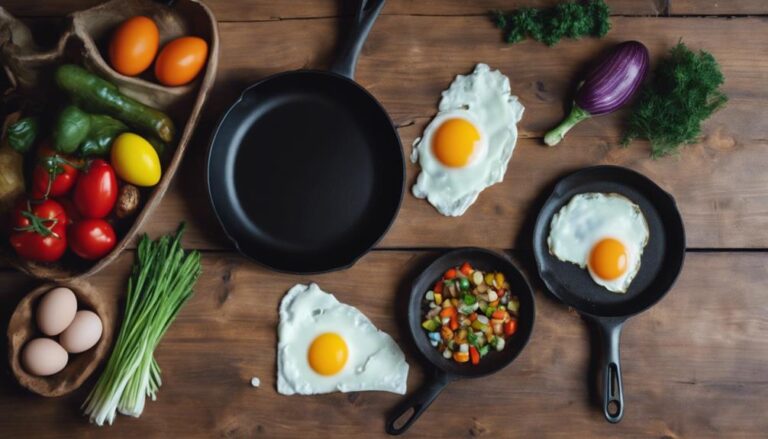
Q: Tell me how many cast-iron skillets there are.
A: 3